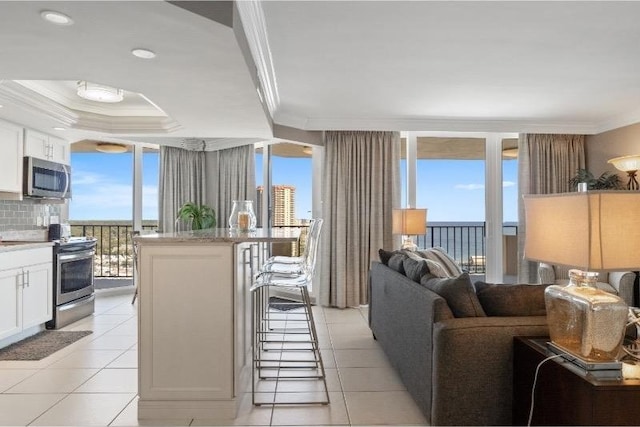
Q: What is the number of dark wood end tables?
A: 1